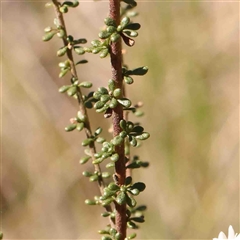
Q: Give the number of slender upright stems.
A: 2